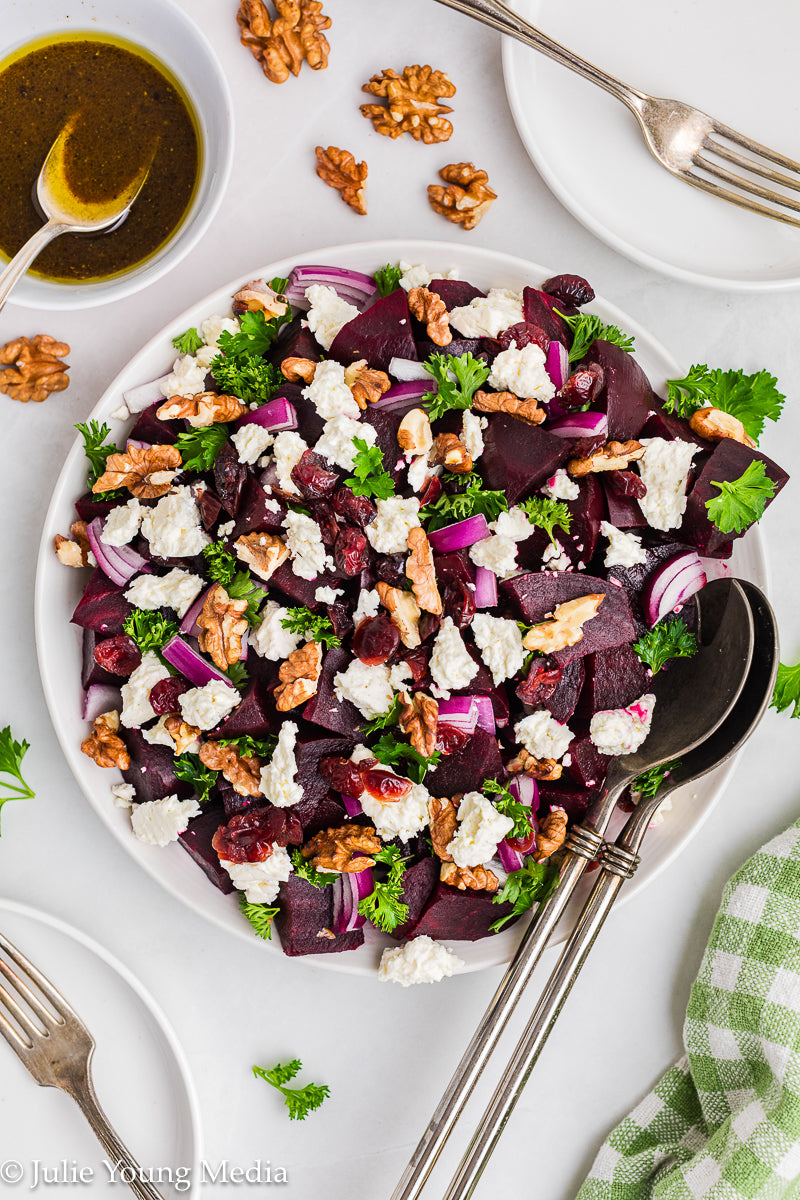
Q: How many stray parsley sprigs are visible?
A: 3